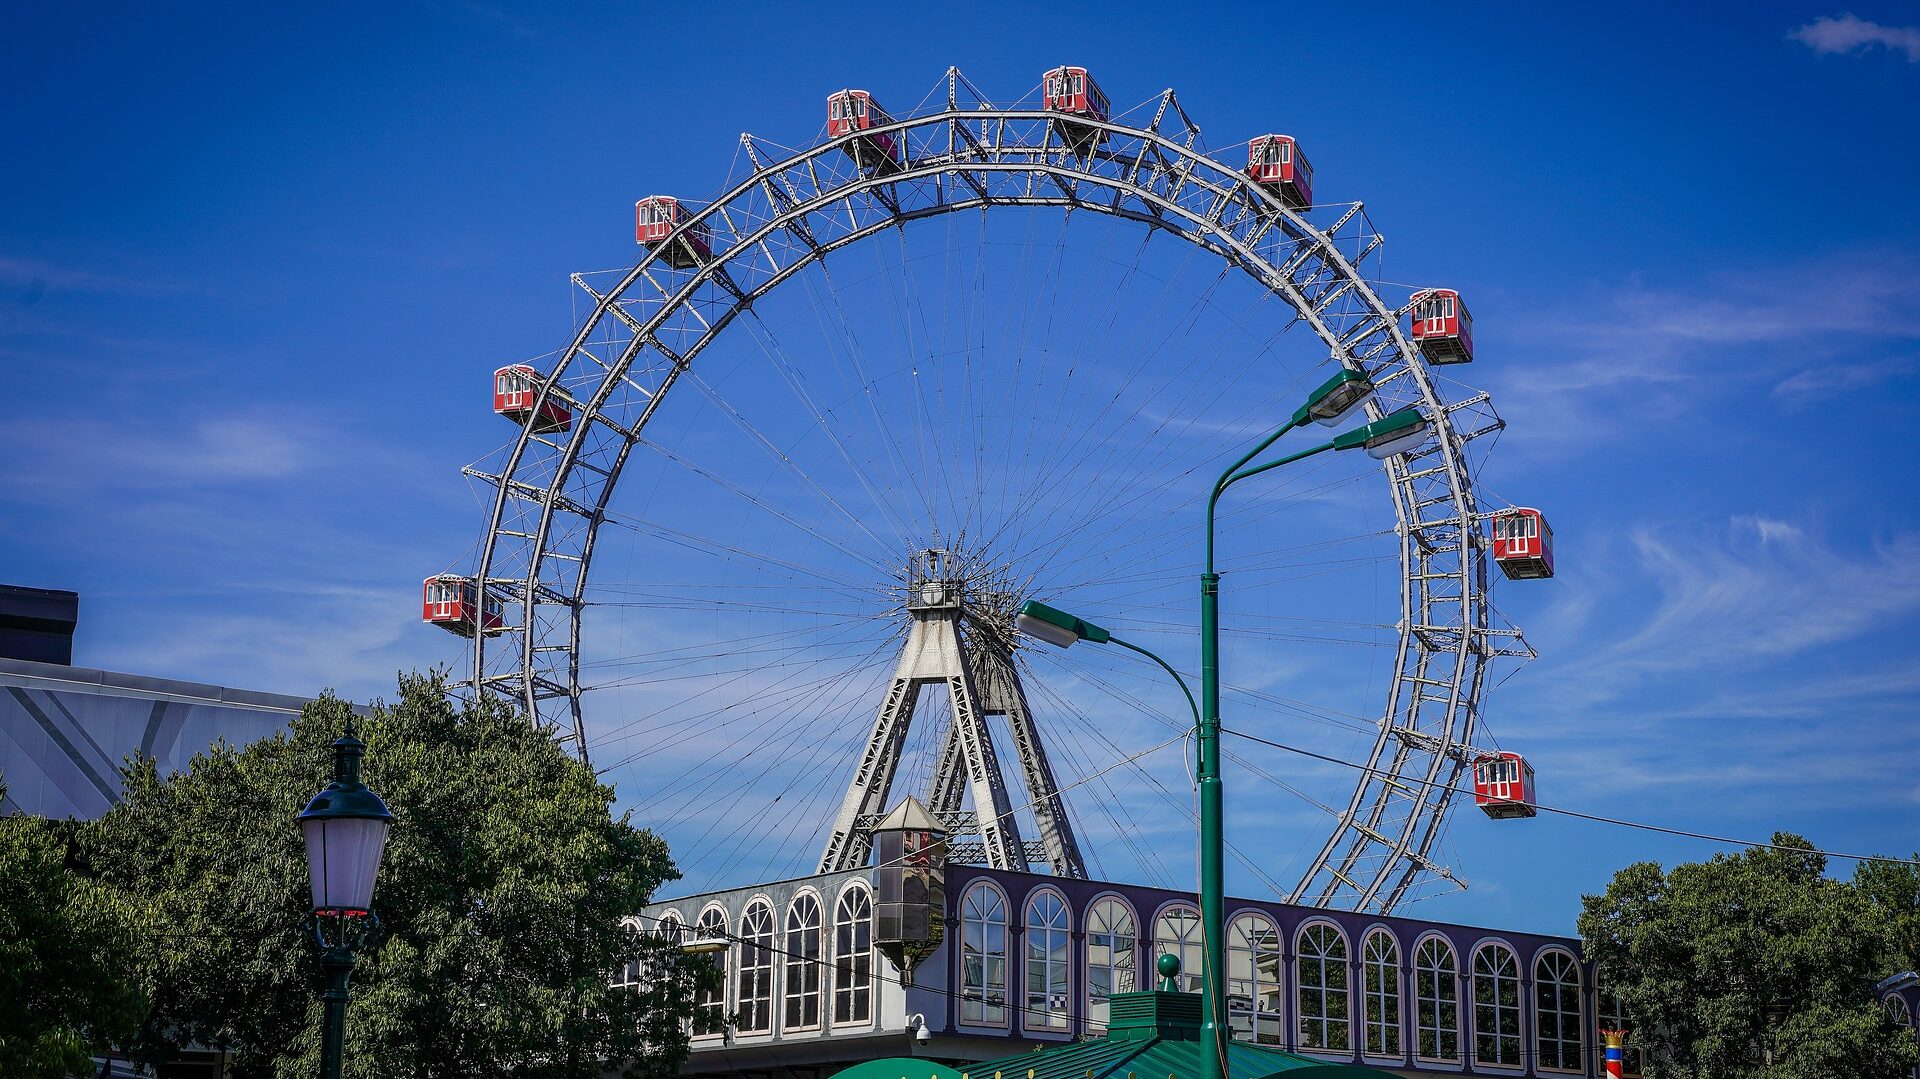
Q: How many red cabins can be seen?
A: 9